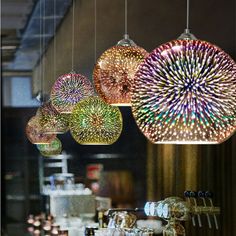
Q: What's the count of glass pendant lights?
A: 7